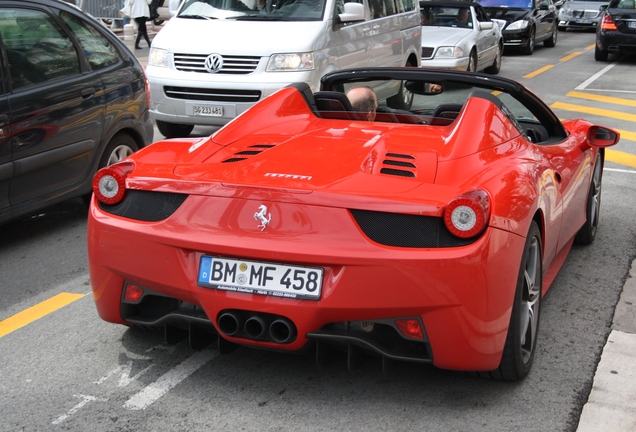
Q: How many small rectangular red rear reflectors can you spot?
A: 2